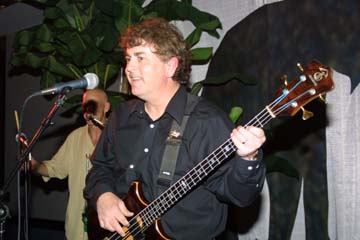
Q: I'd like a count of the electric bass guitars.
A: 1